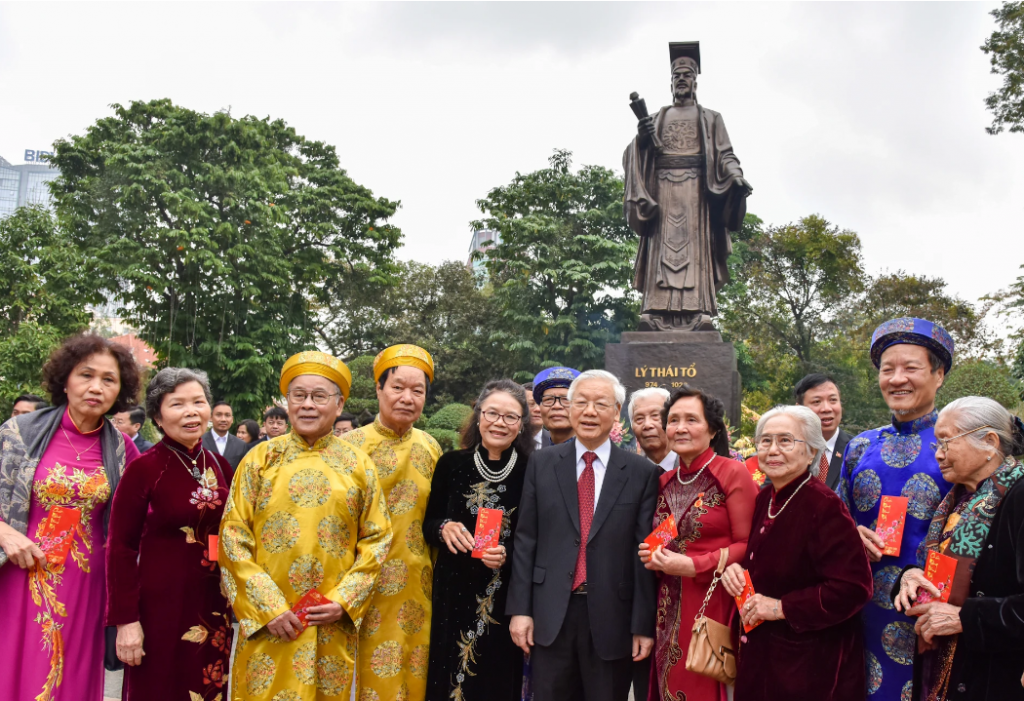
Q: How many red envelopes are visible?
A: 8